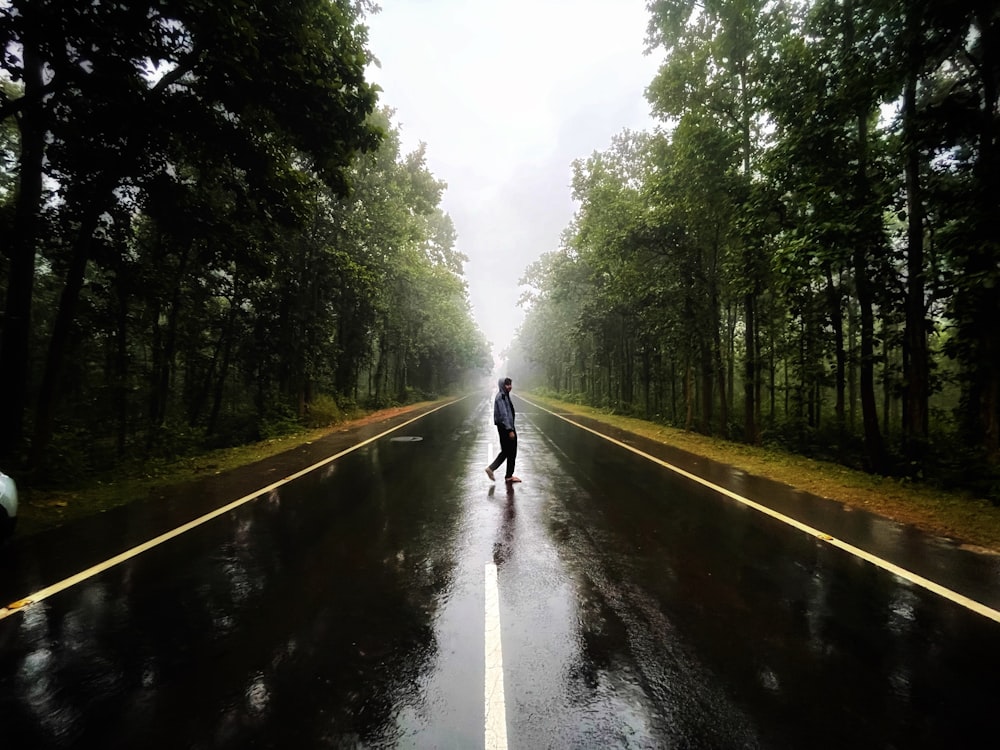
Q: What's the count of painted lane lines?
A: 3